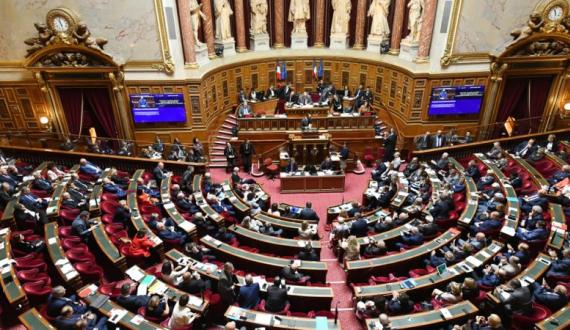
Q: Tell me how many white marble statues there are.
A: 7